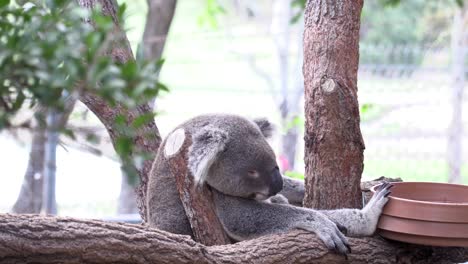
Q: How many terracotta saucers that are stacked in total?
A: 3